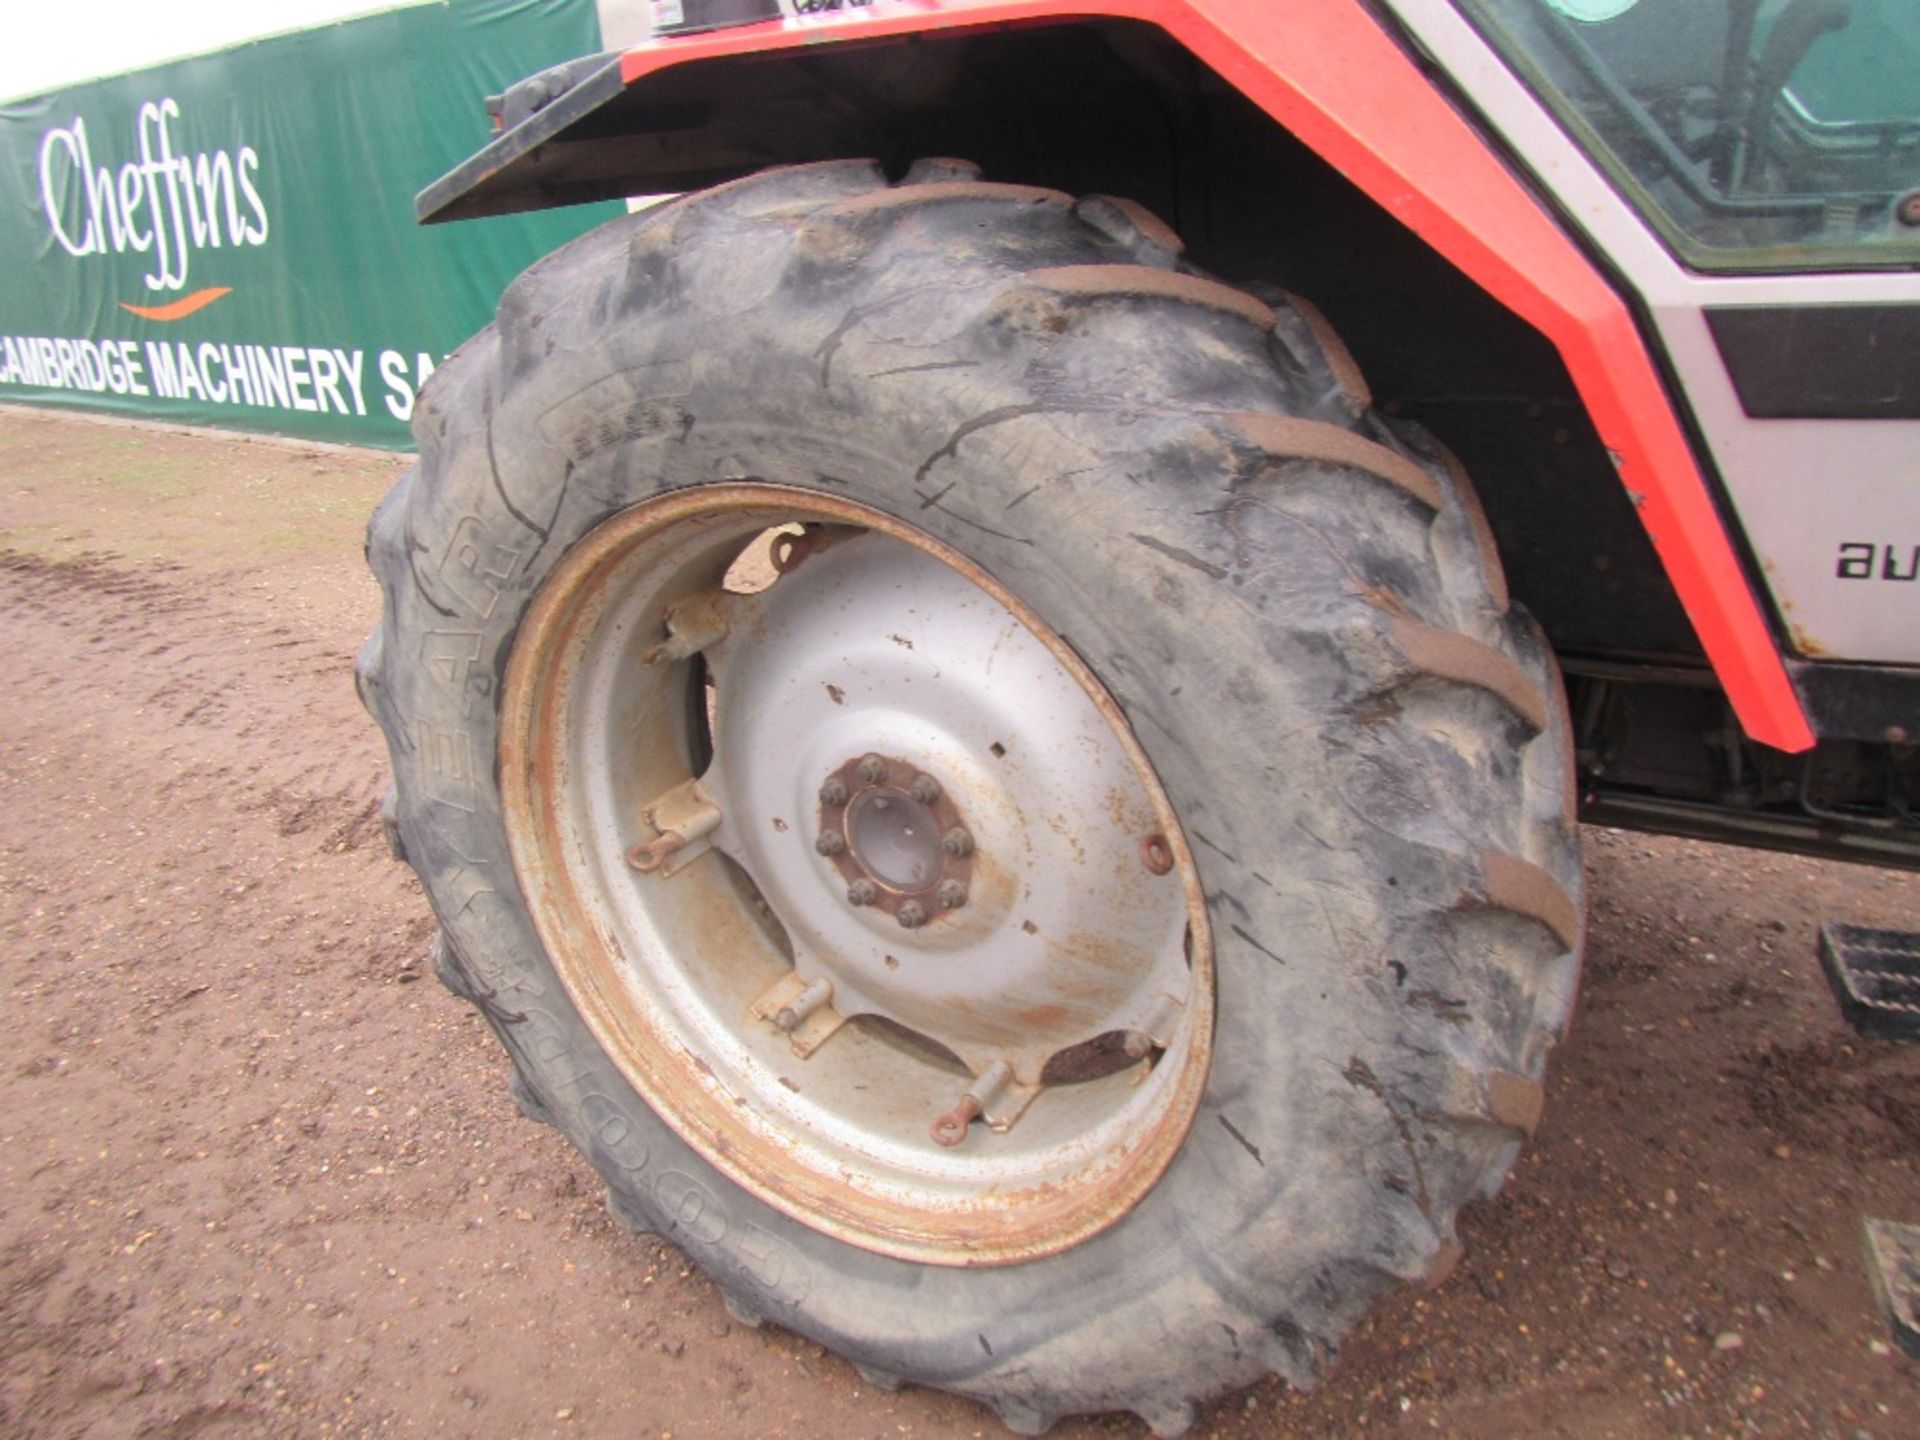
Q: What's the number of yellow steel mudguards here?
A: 0